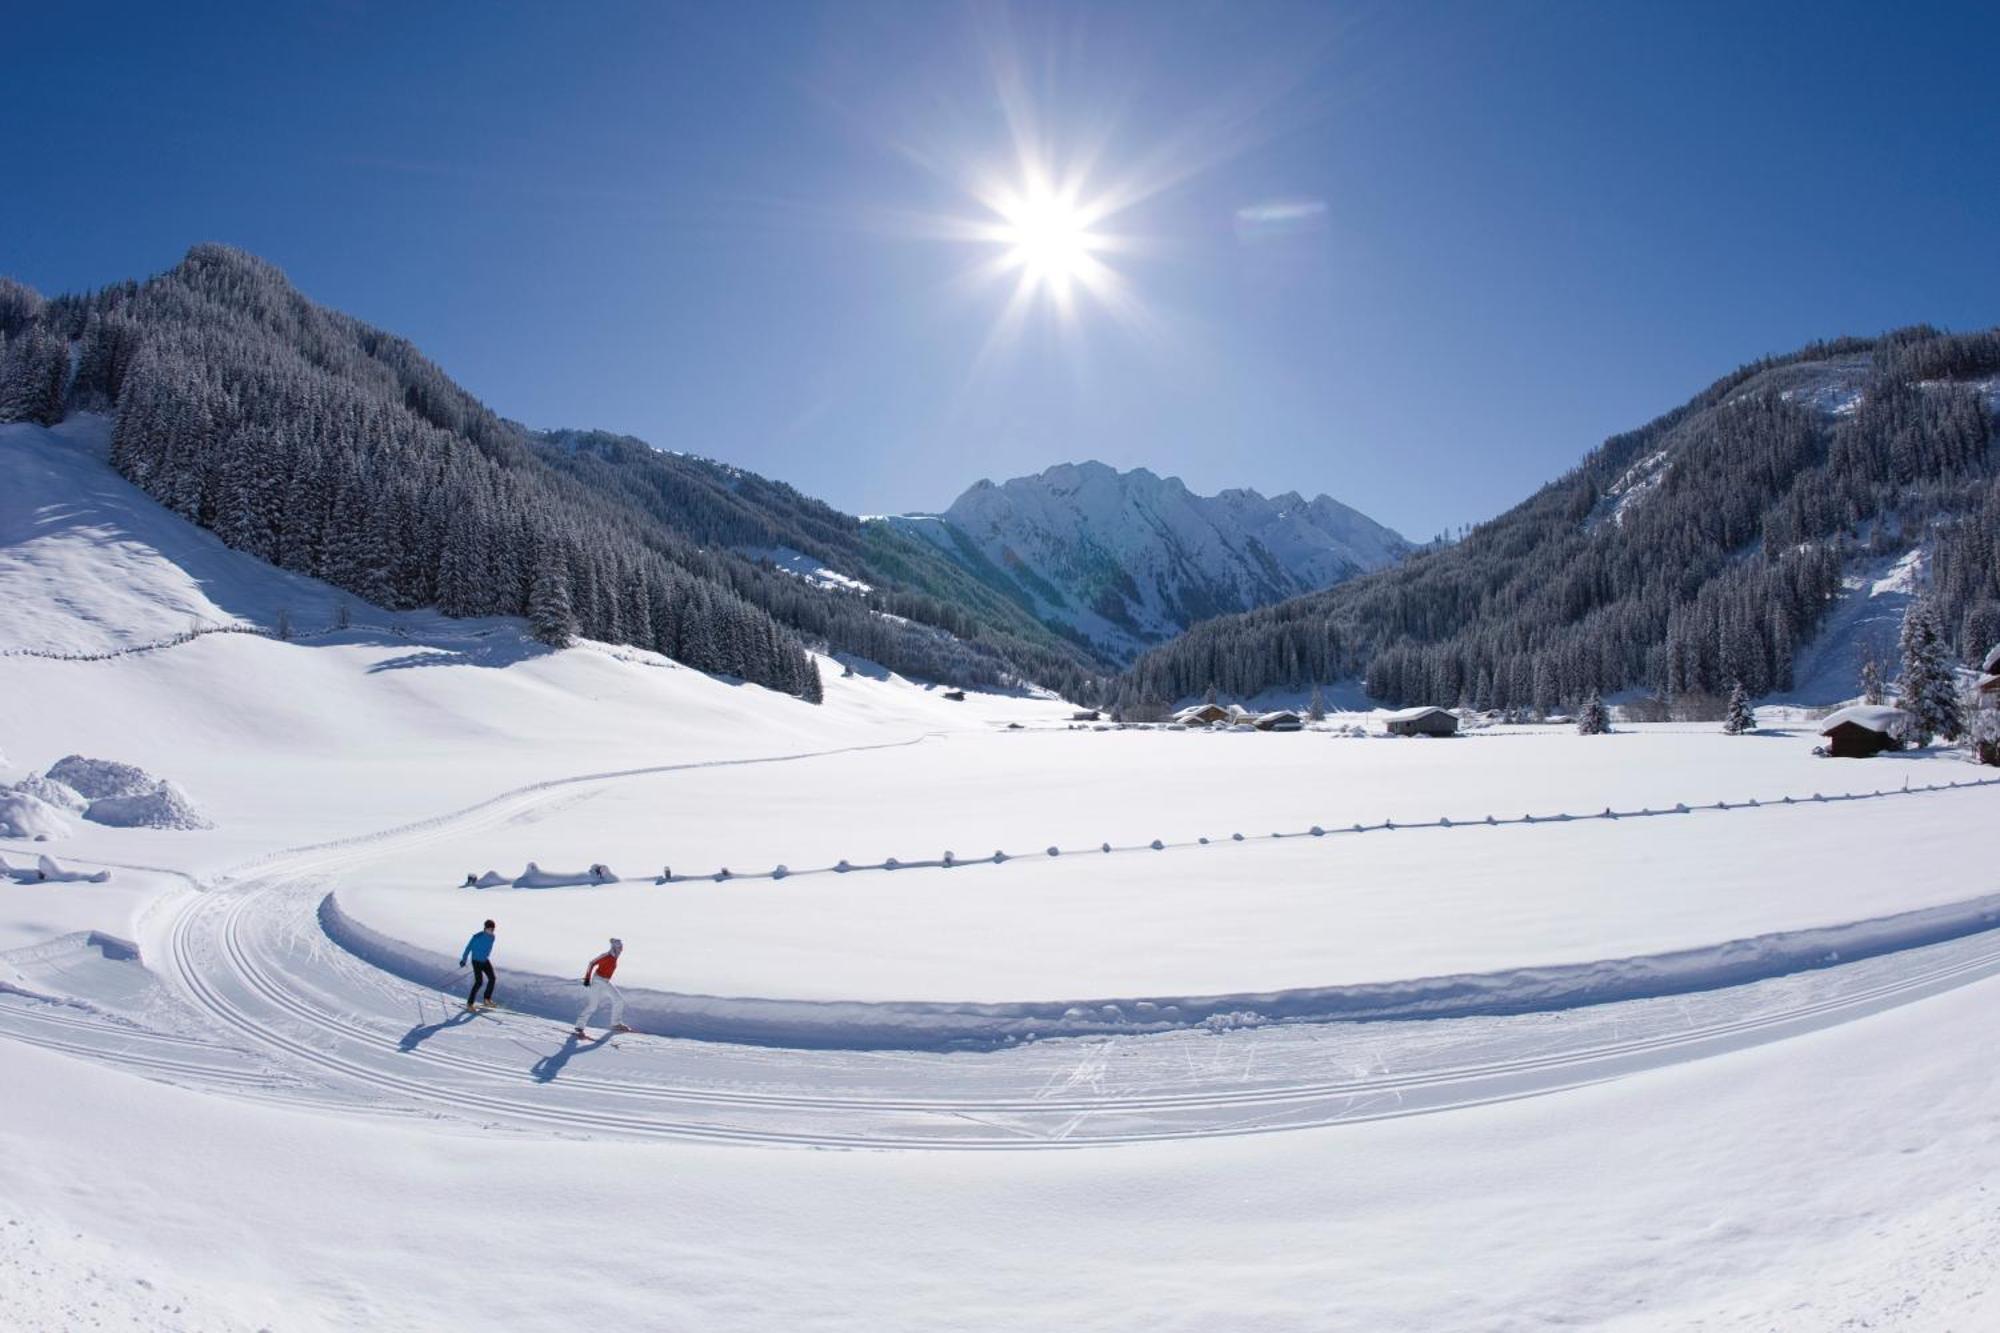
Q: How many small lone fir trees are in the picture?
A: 2